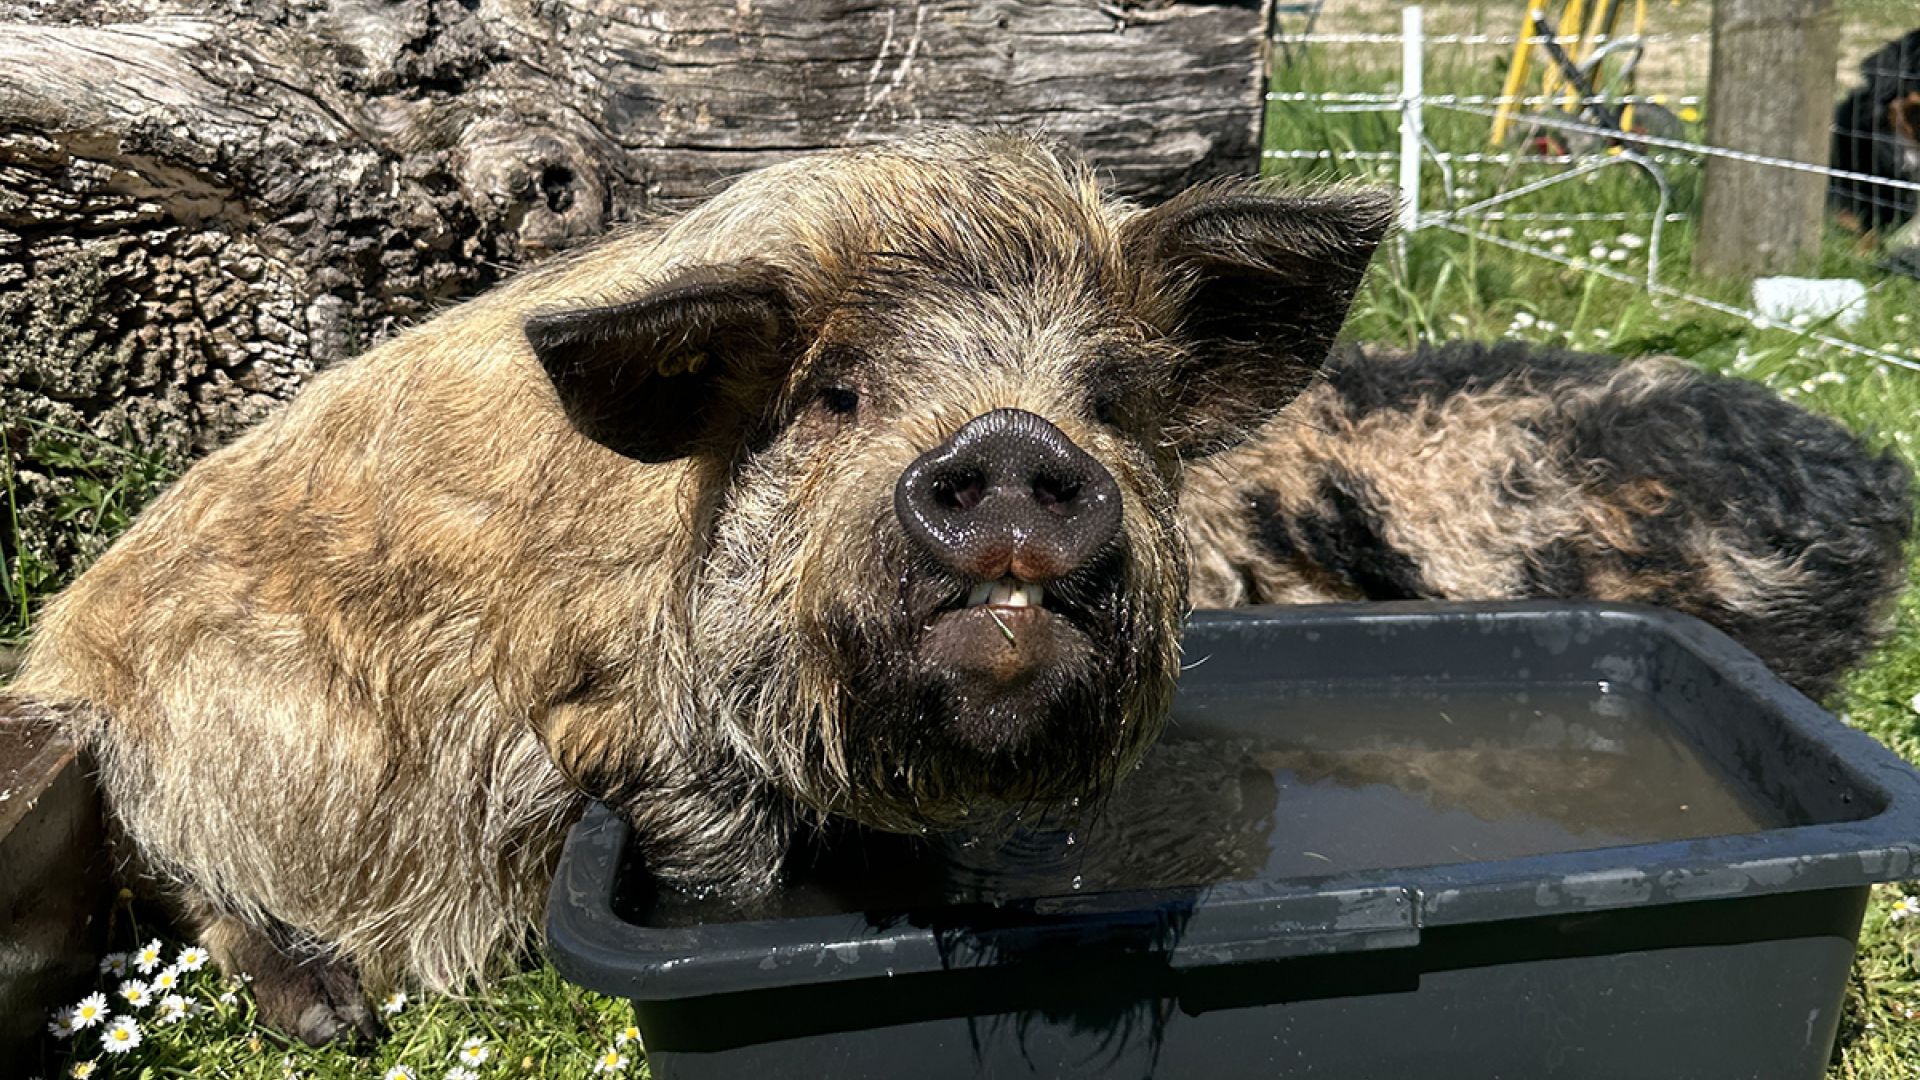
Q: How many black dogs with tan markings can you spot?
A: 1